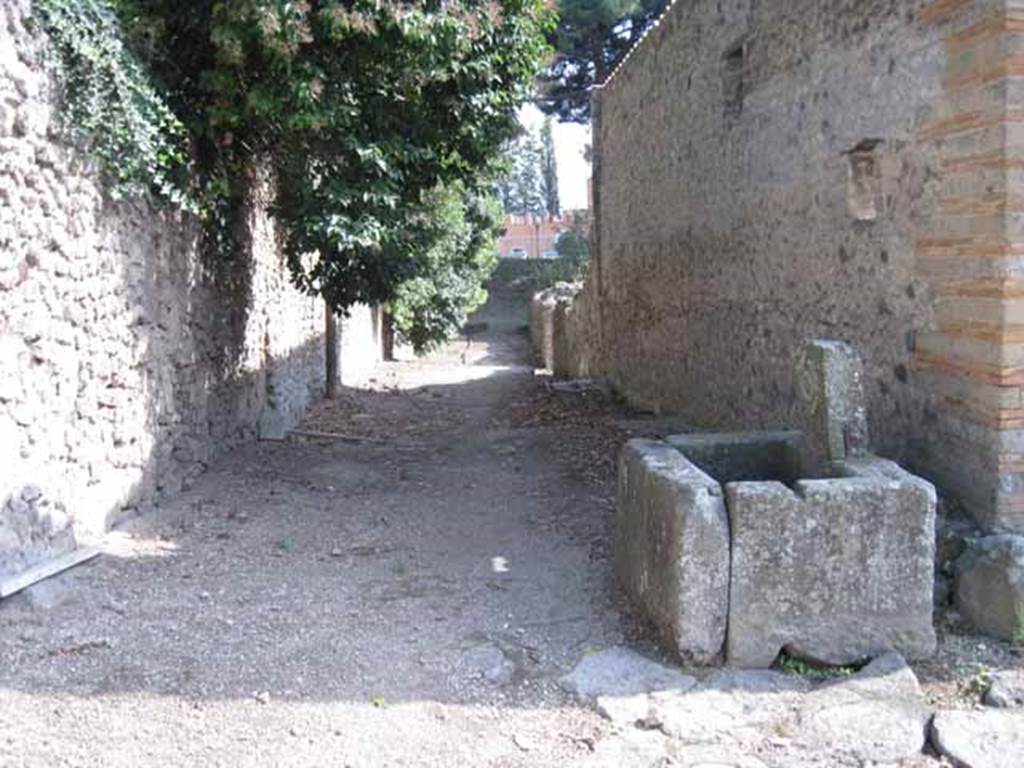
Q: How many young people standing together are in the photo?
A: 0